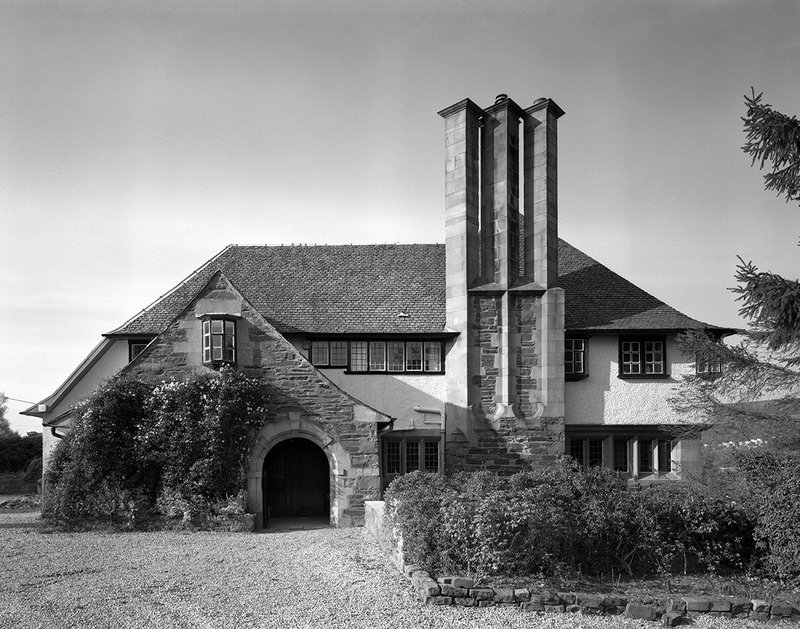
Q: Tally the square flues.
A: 3